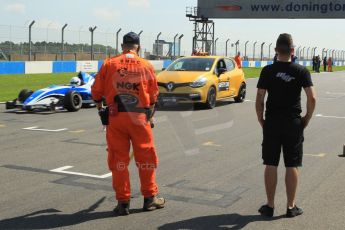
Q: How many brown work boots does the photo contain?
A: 2